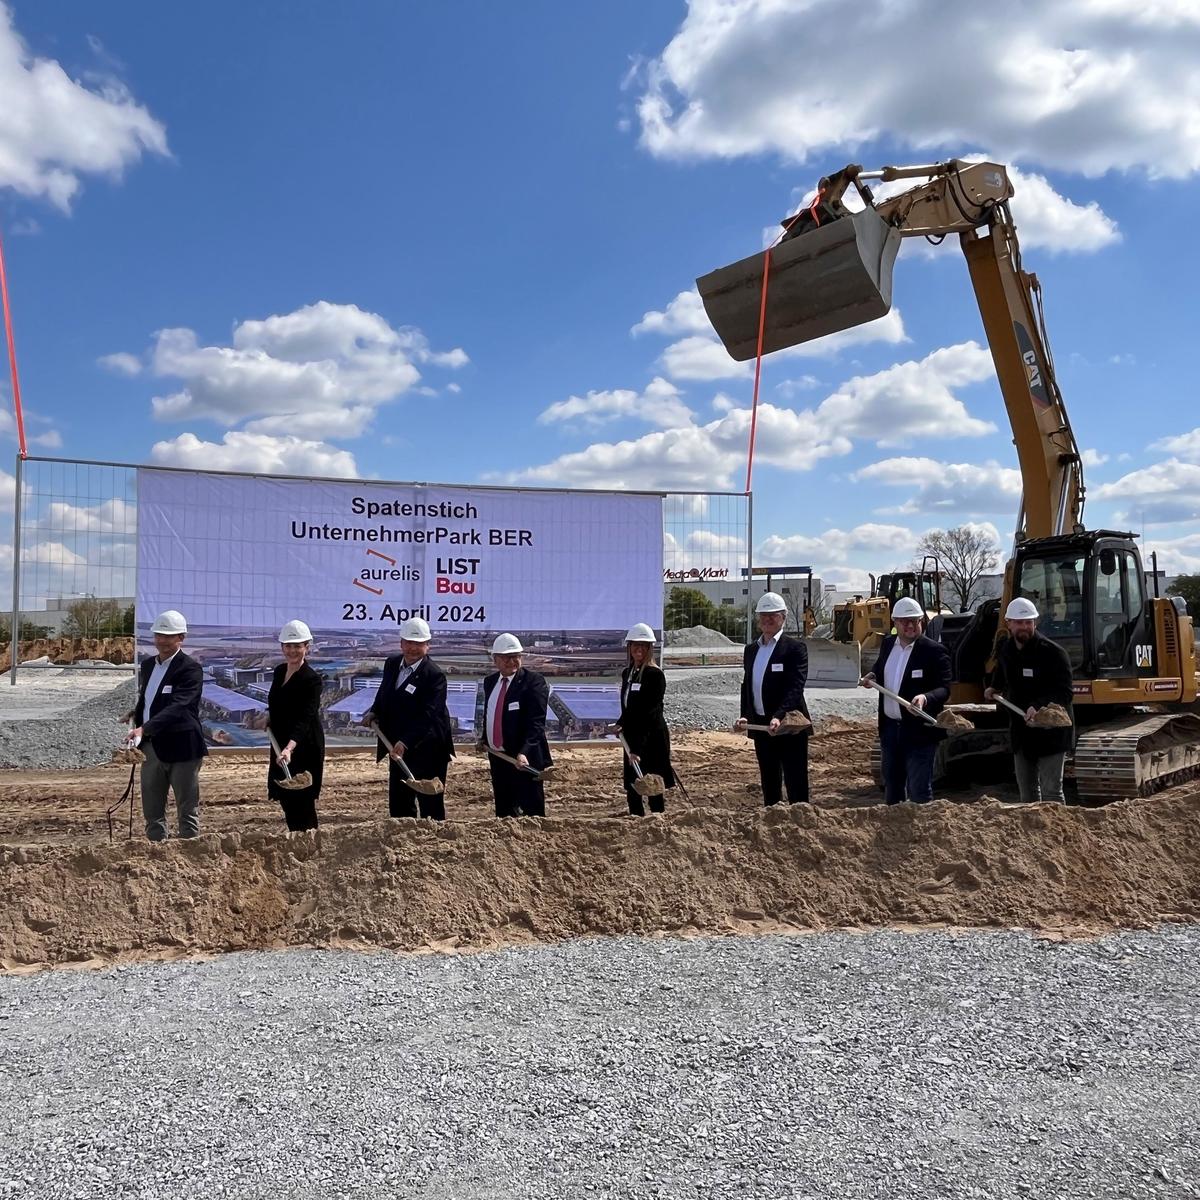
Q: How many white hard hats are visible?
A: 8